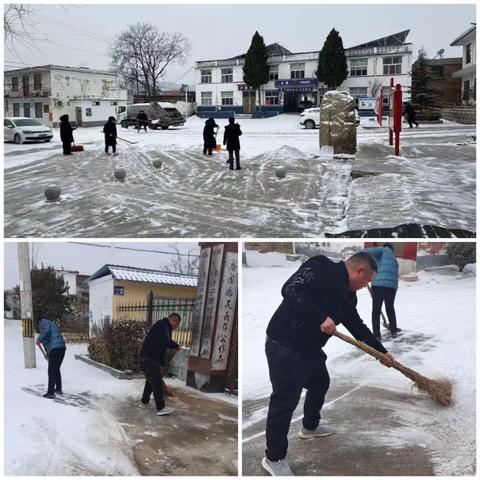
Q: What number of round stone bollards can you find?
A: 4